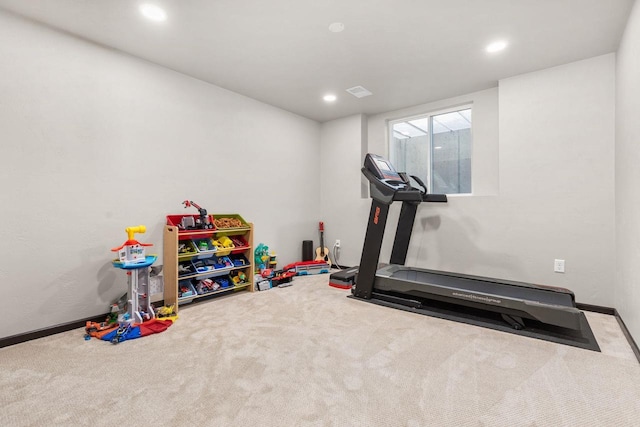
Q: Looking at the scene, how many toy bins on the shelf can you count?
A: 12